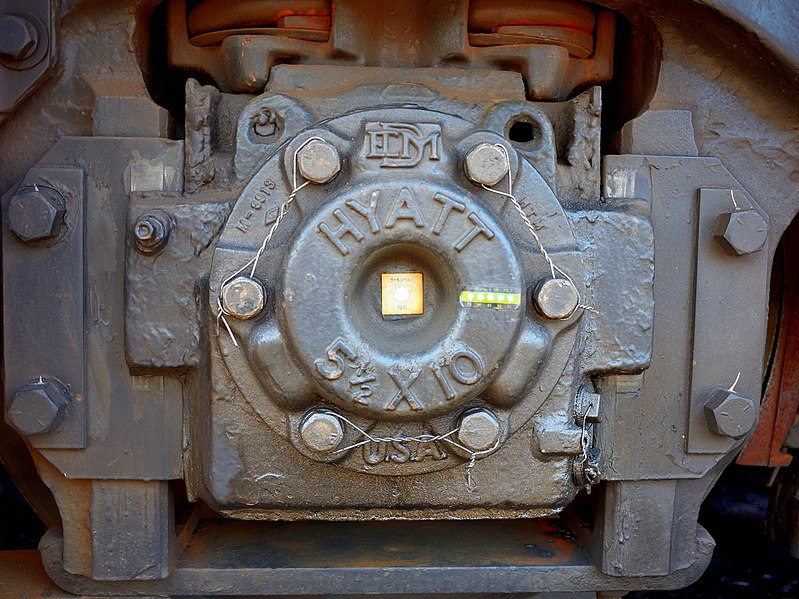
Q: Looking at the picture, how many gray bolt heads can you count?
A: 11